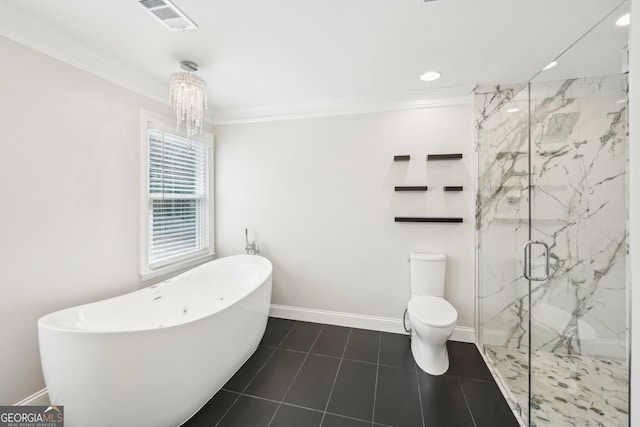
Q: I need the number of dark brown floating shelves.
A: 5